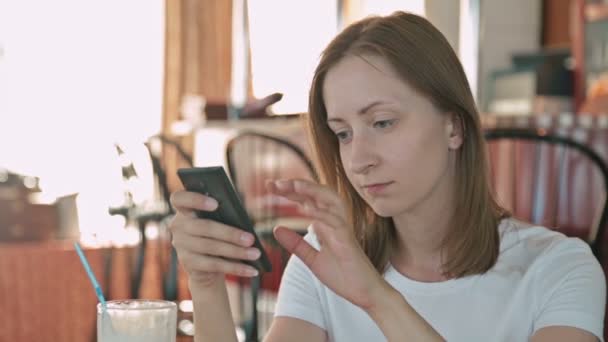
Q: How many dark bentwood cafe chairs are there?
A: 3